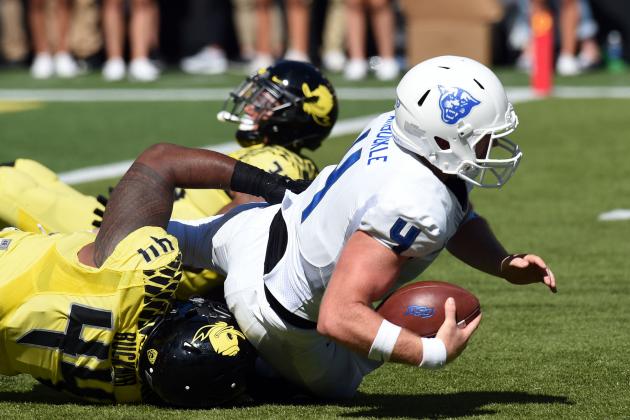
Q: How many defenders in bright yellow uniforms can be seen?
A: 2